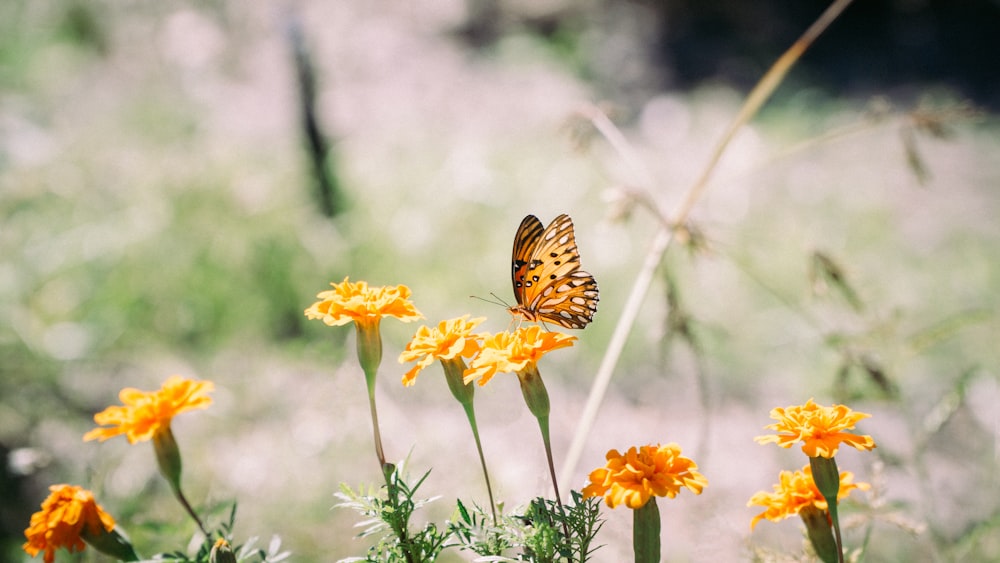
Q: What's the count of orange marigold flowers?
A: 8